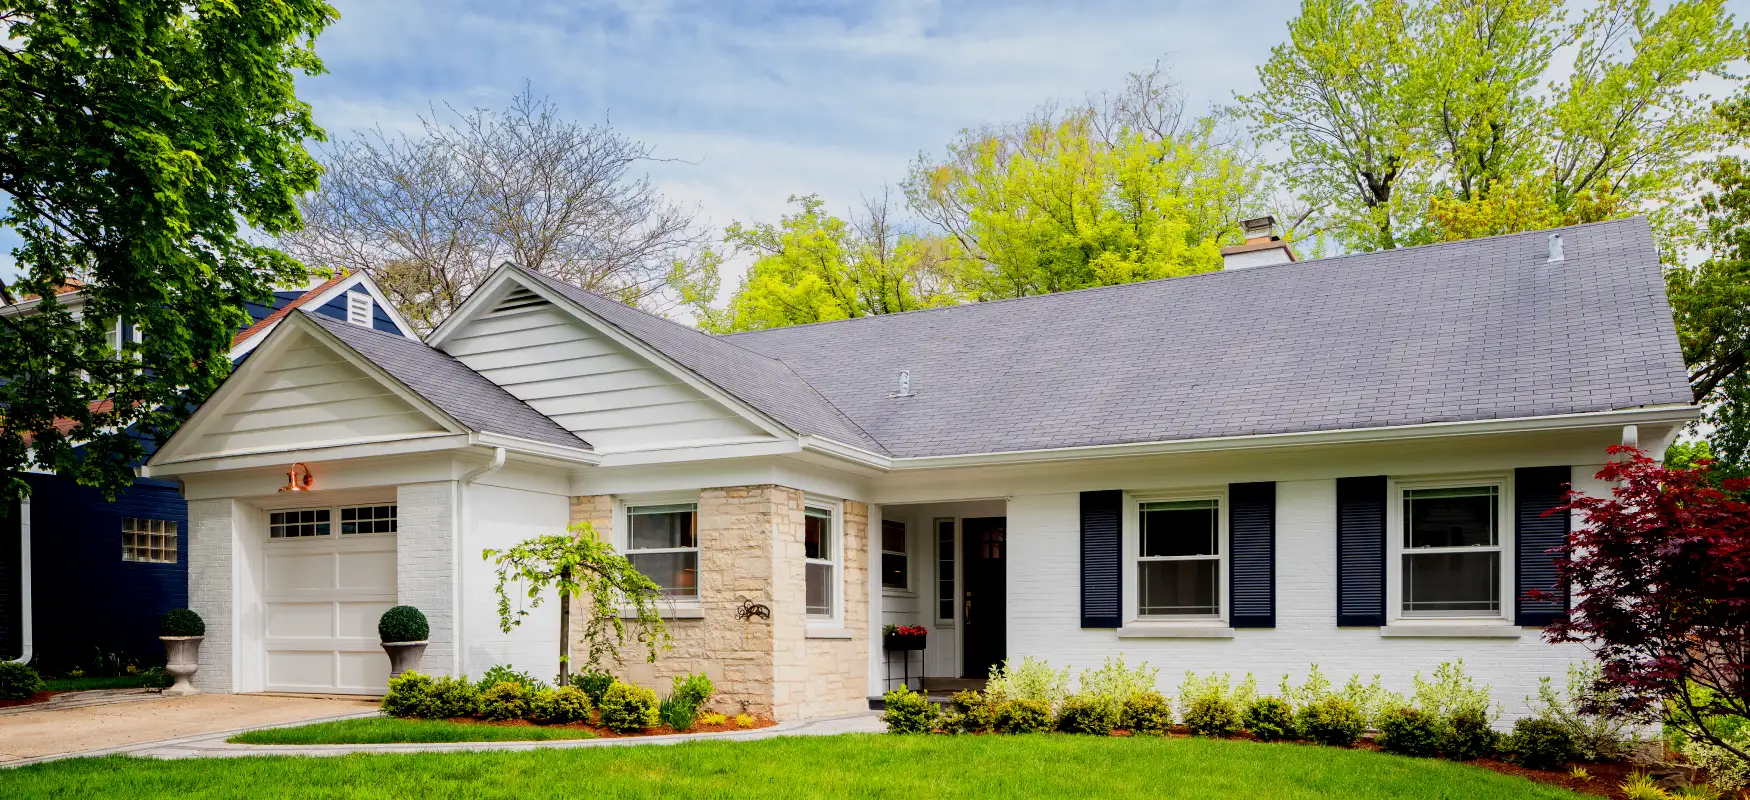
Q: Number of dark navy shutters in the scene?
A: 4